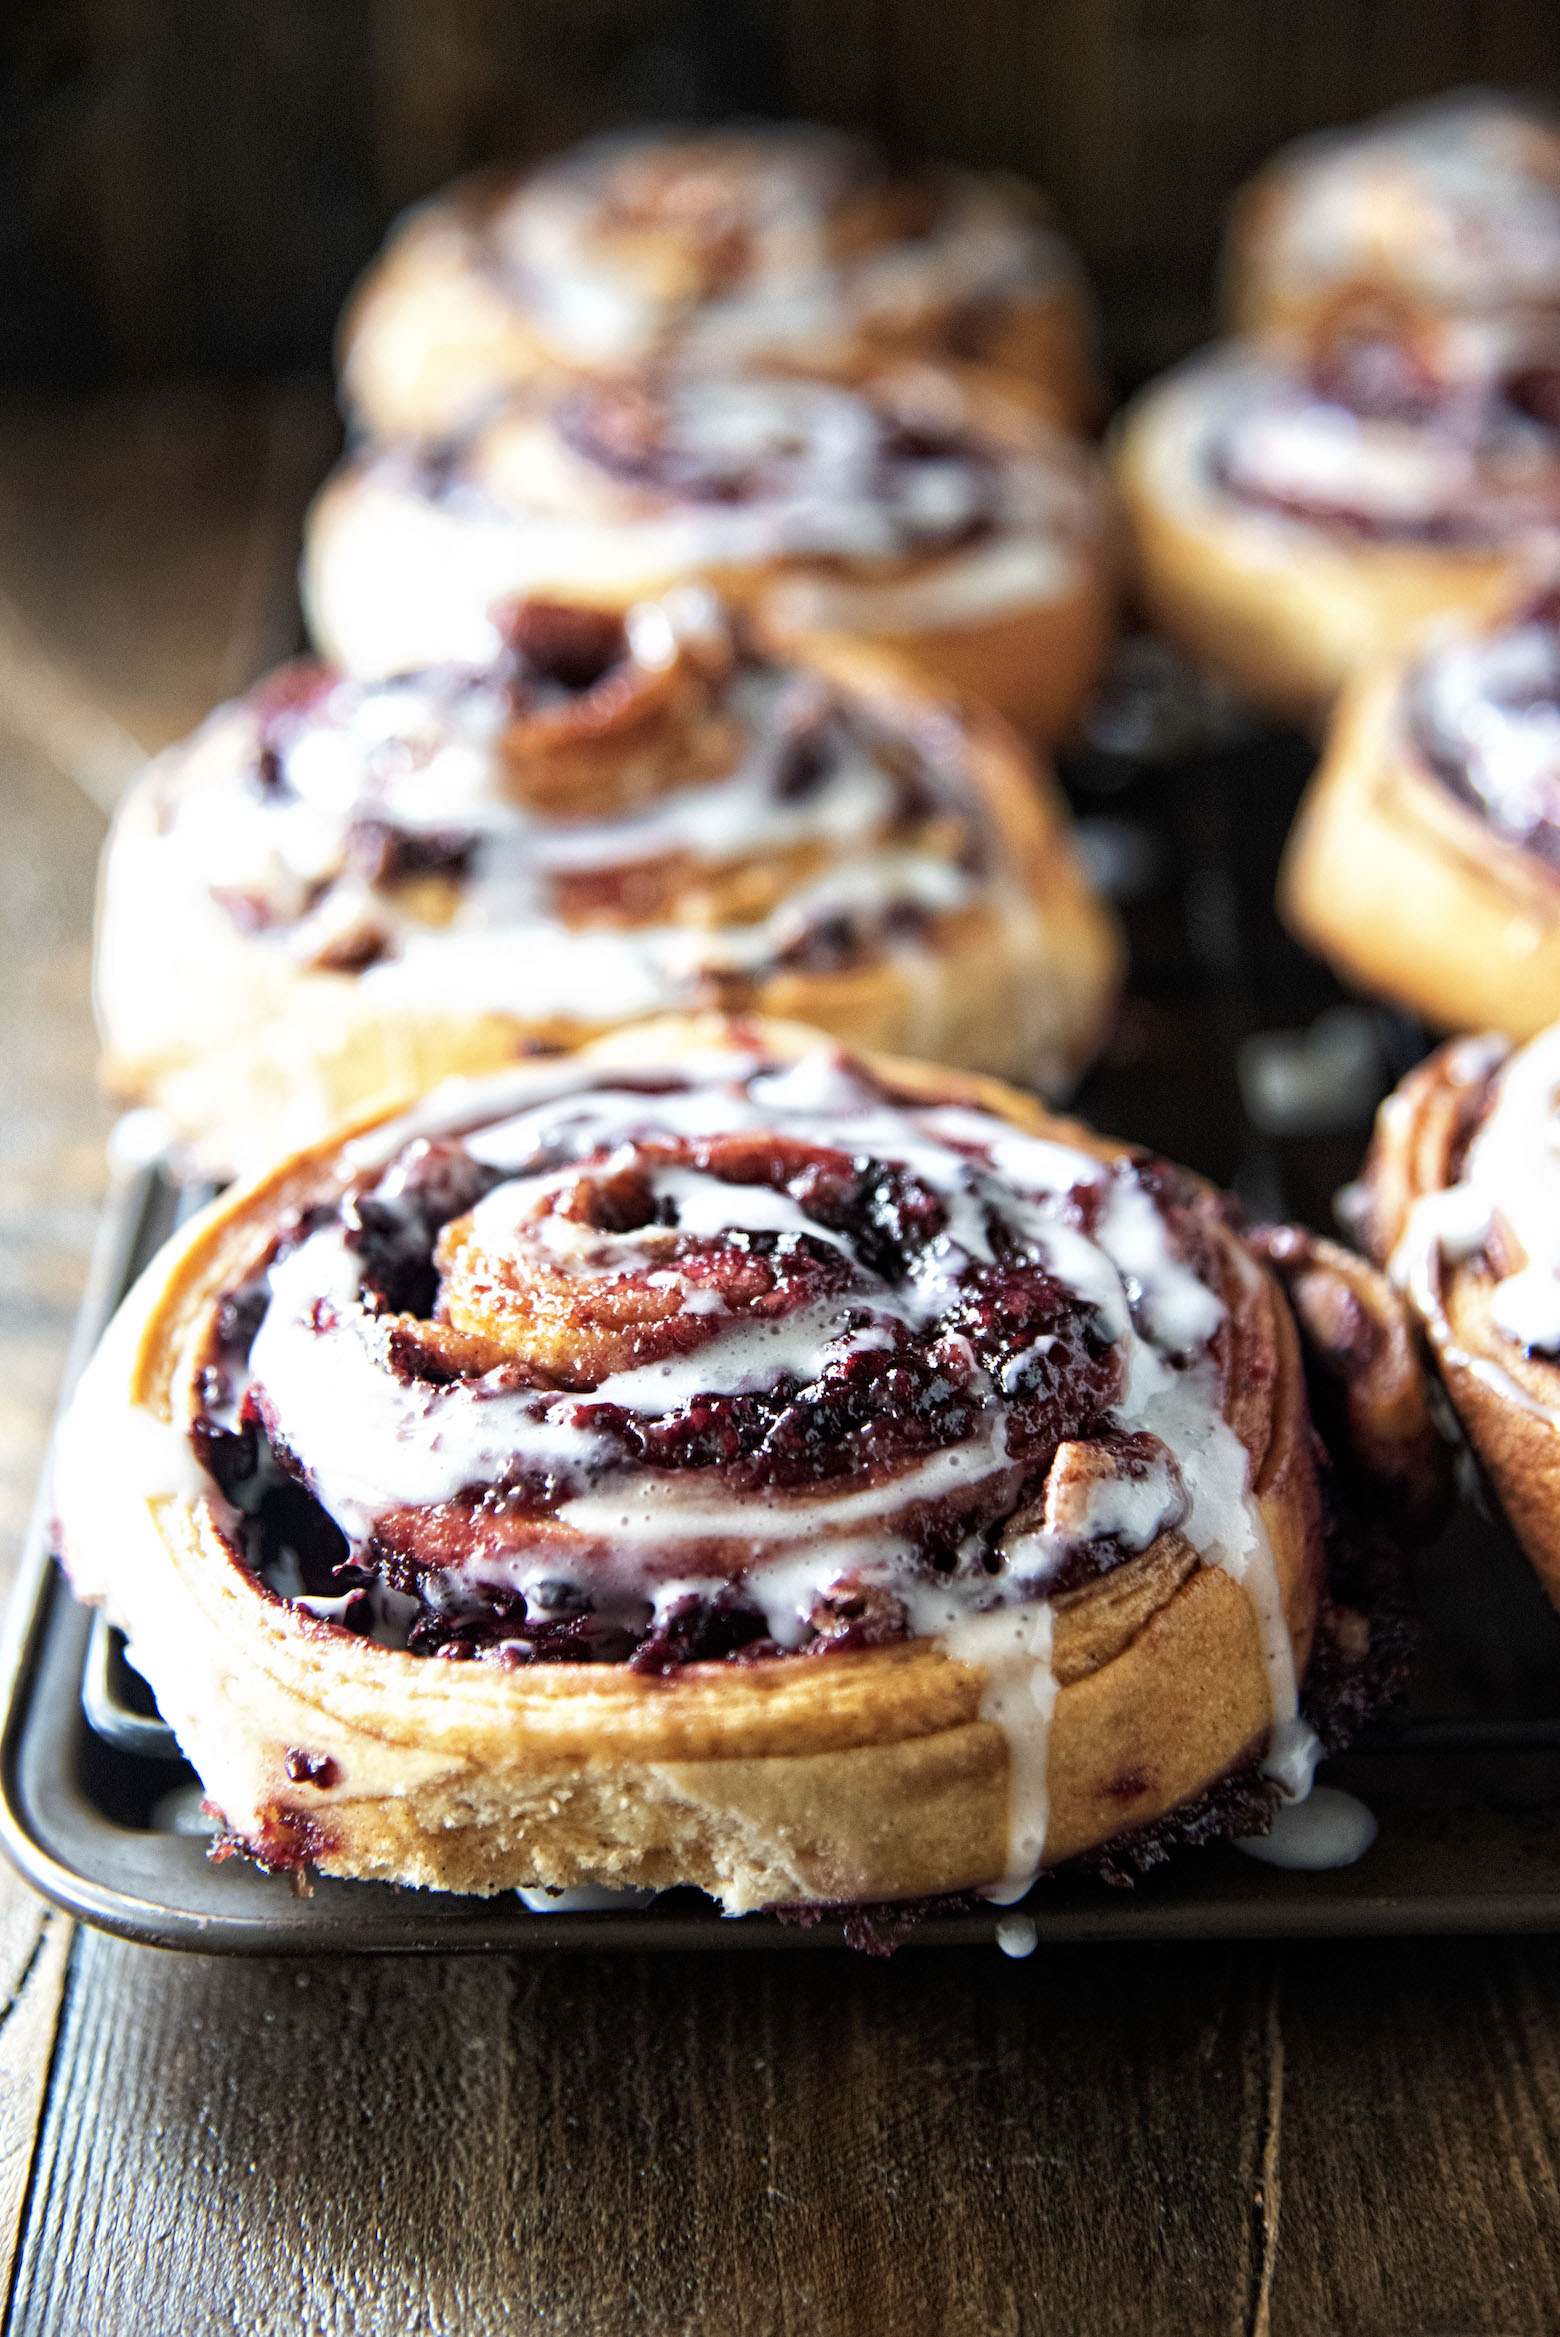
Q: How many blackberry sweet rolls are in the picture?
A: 8